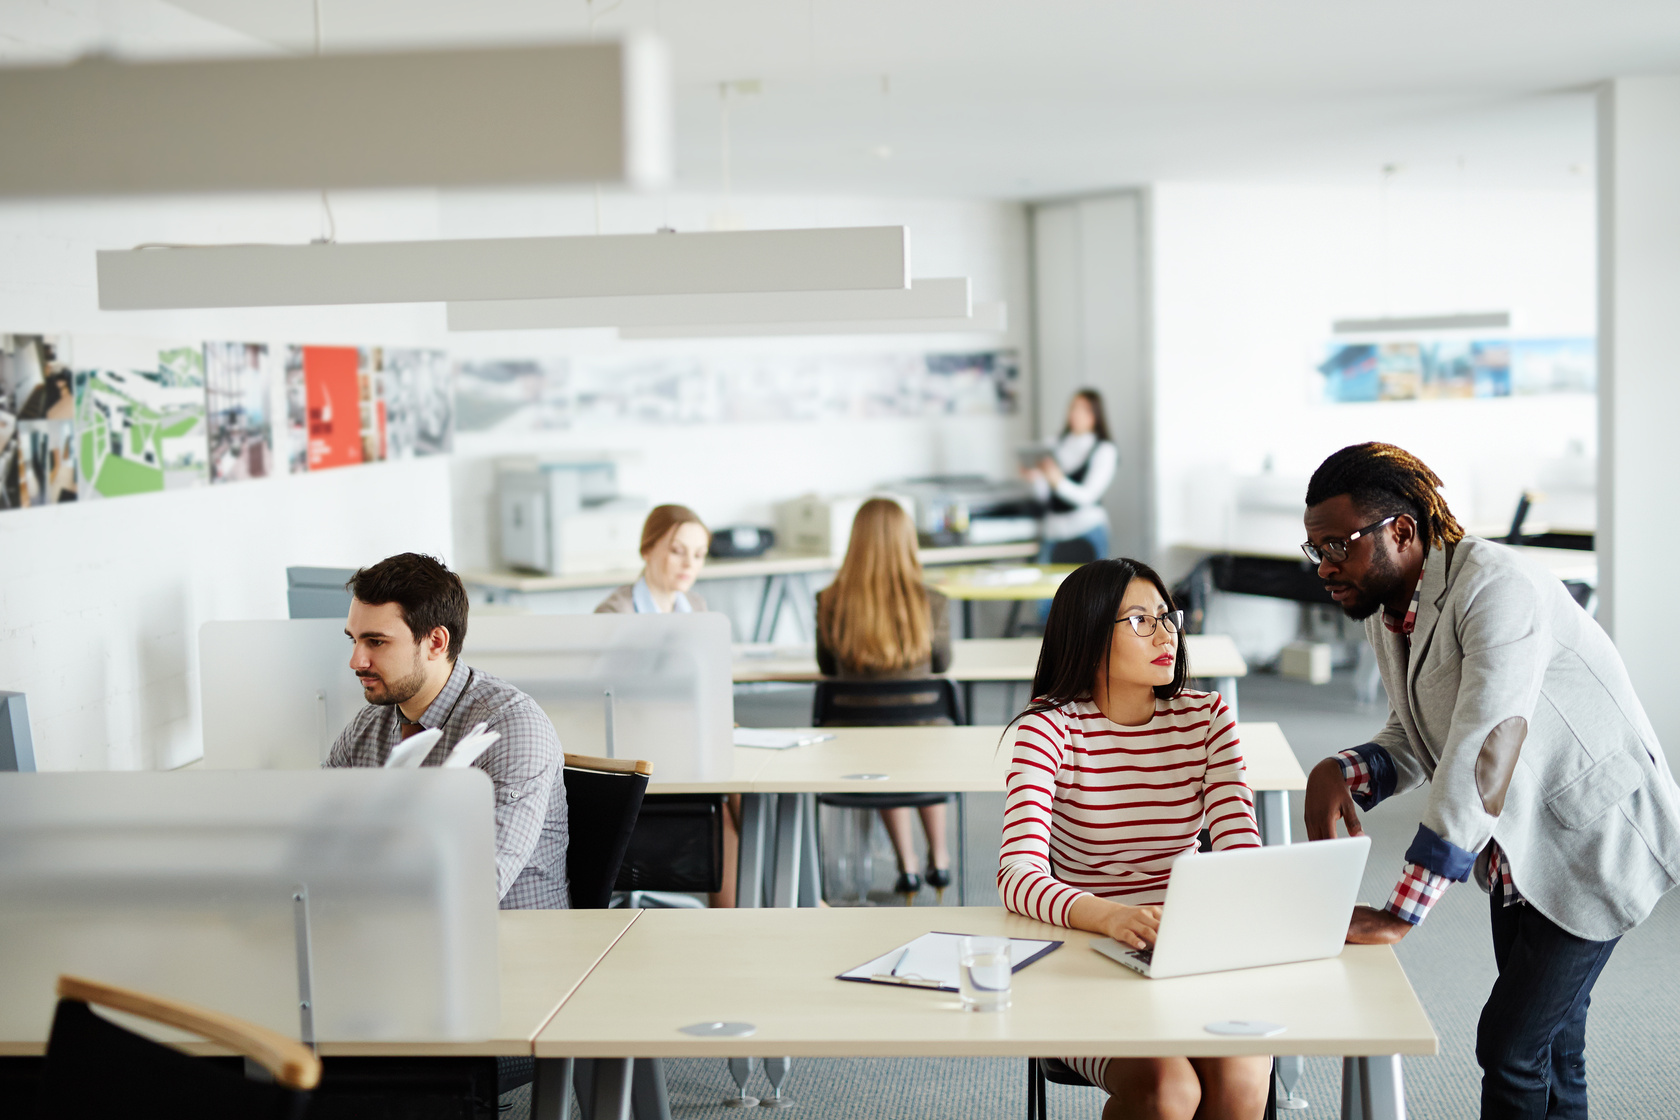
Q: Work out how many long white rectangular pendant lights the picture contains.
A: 5